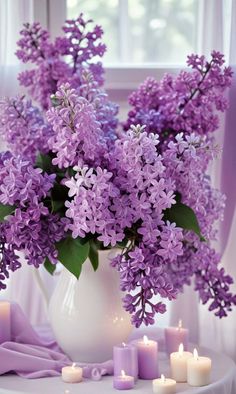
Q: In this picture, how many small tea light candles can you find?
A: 3